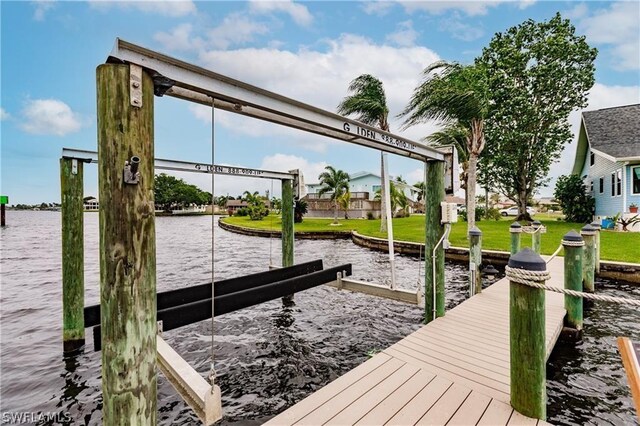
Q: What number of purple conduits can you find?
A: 0